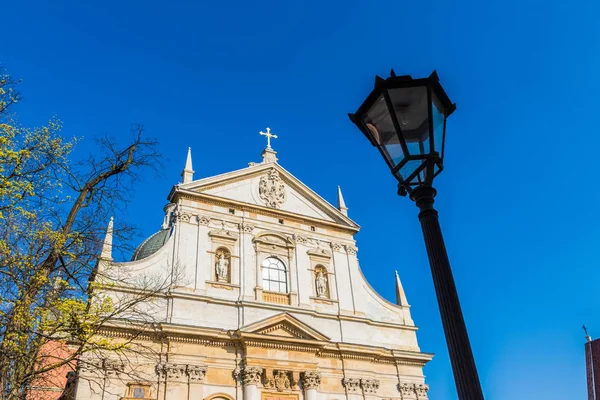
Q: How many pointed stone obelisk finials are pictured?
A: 4